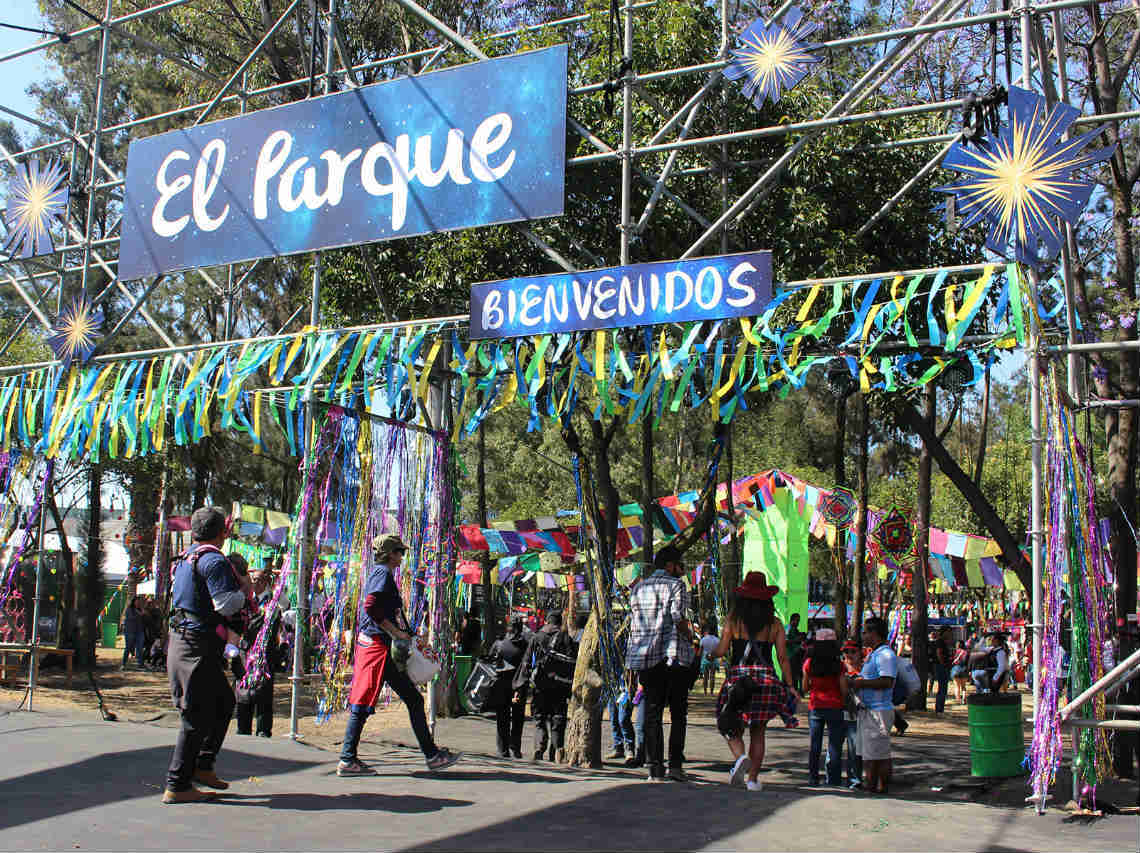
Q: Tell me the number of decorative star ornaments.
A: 4